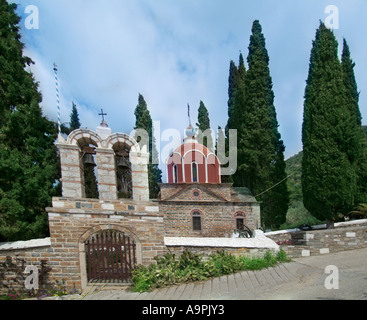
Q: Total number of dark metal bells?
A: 2